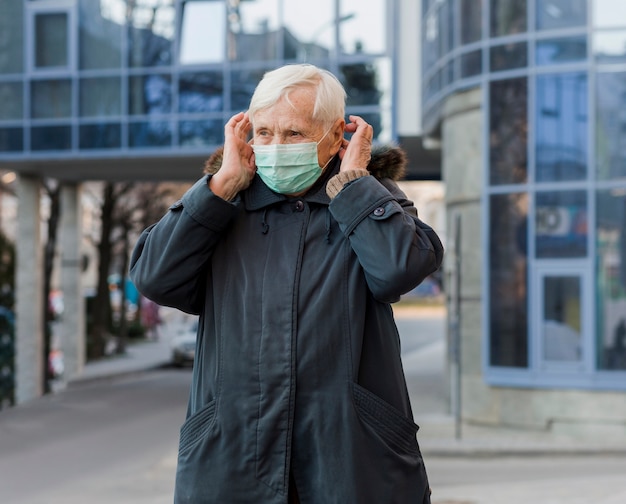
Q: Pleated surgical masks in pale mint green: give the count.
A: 1